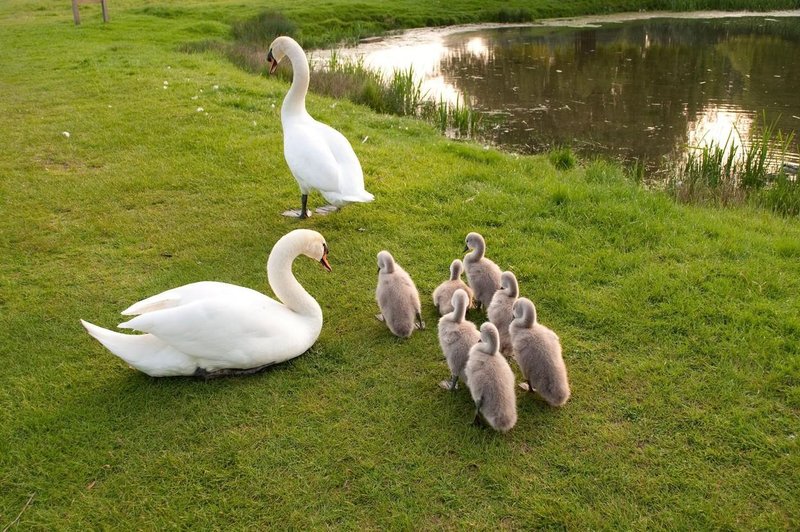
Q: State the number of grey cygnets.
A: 7